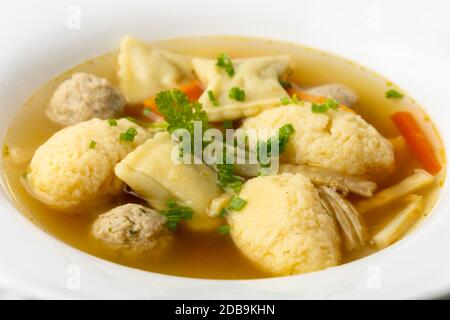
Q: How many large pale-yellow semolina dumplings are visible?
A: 3